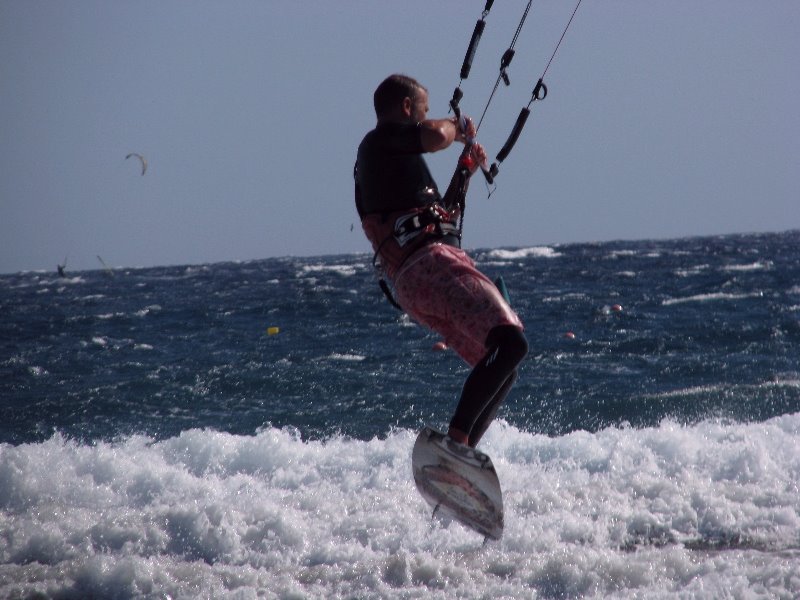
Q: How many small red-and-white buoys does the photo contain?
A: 3